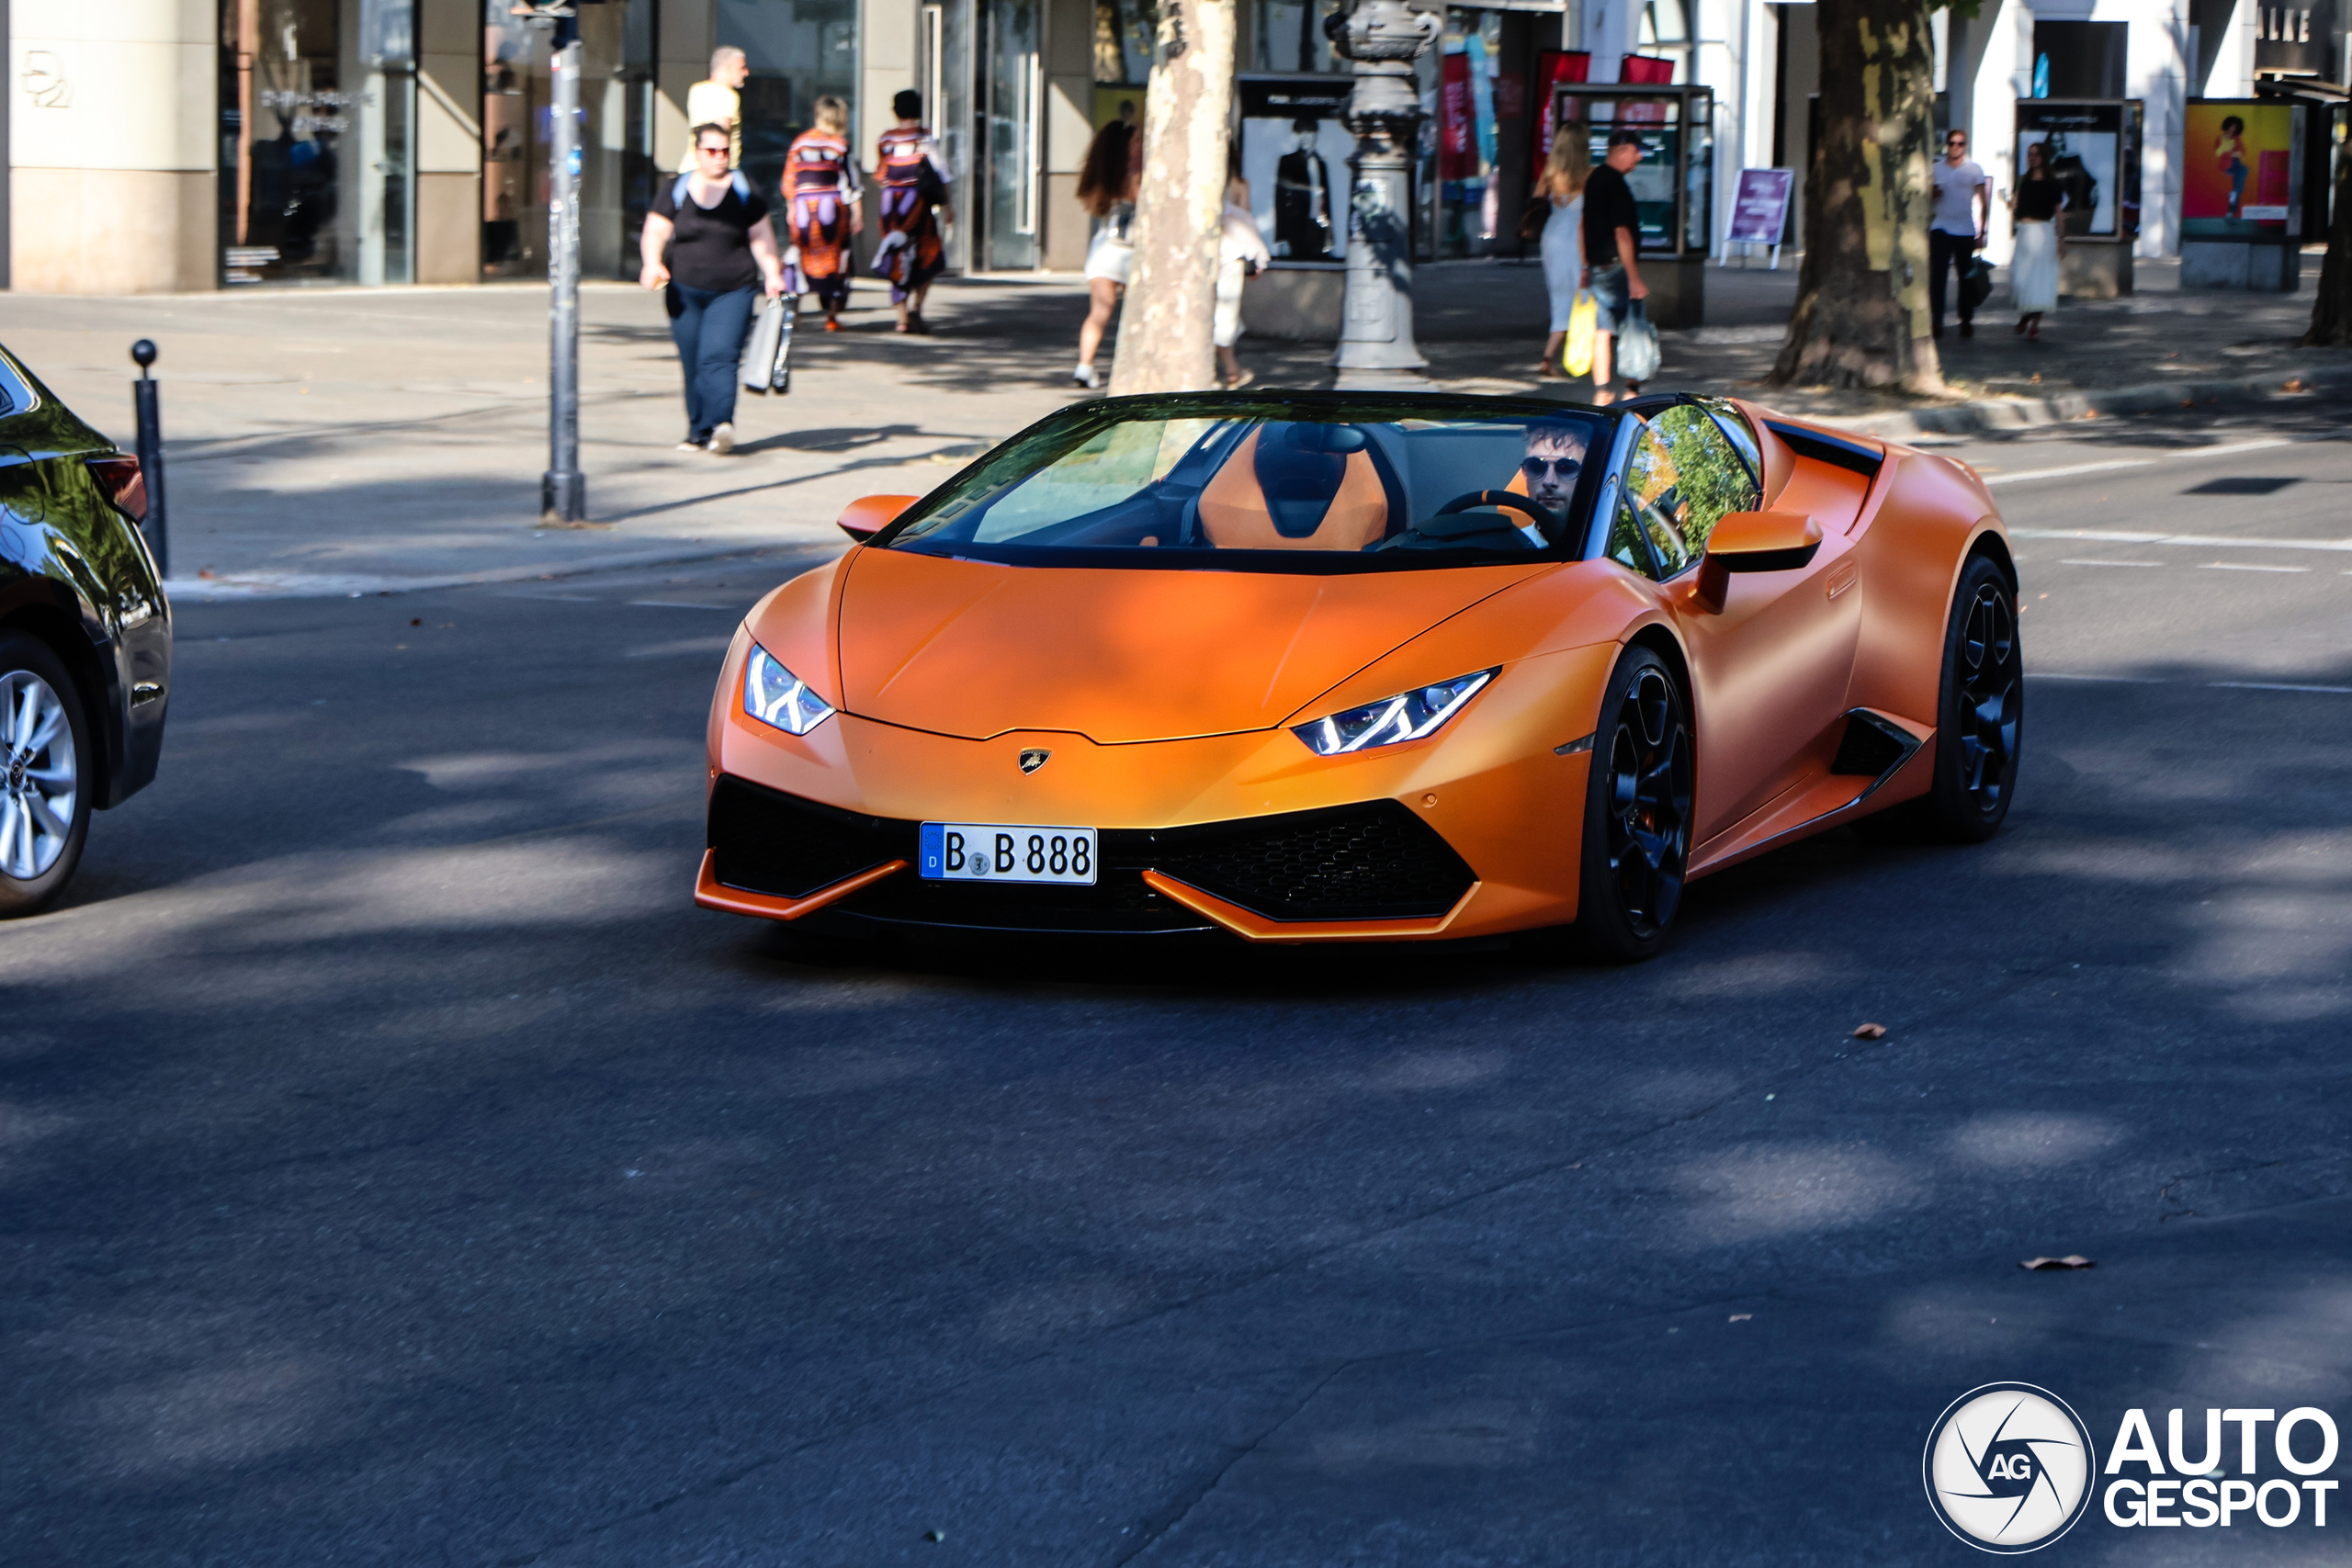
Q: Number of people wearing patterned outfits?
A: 2